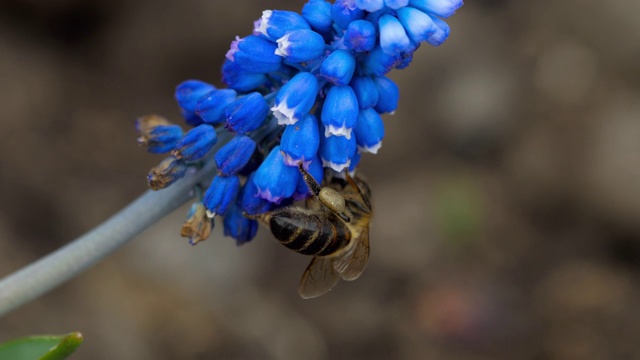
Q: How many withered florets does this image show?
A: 3